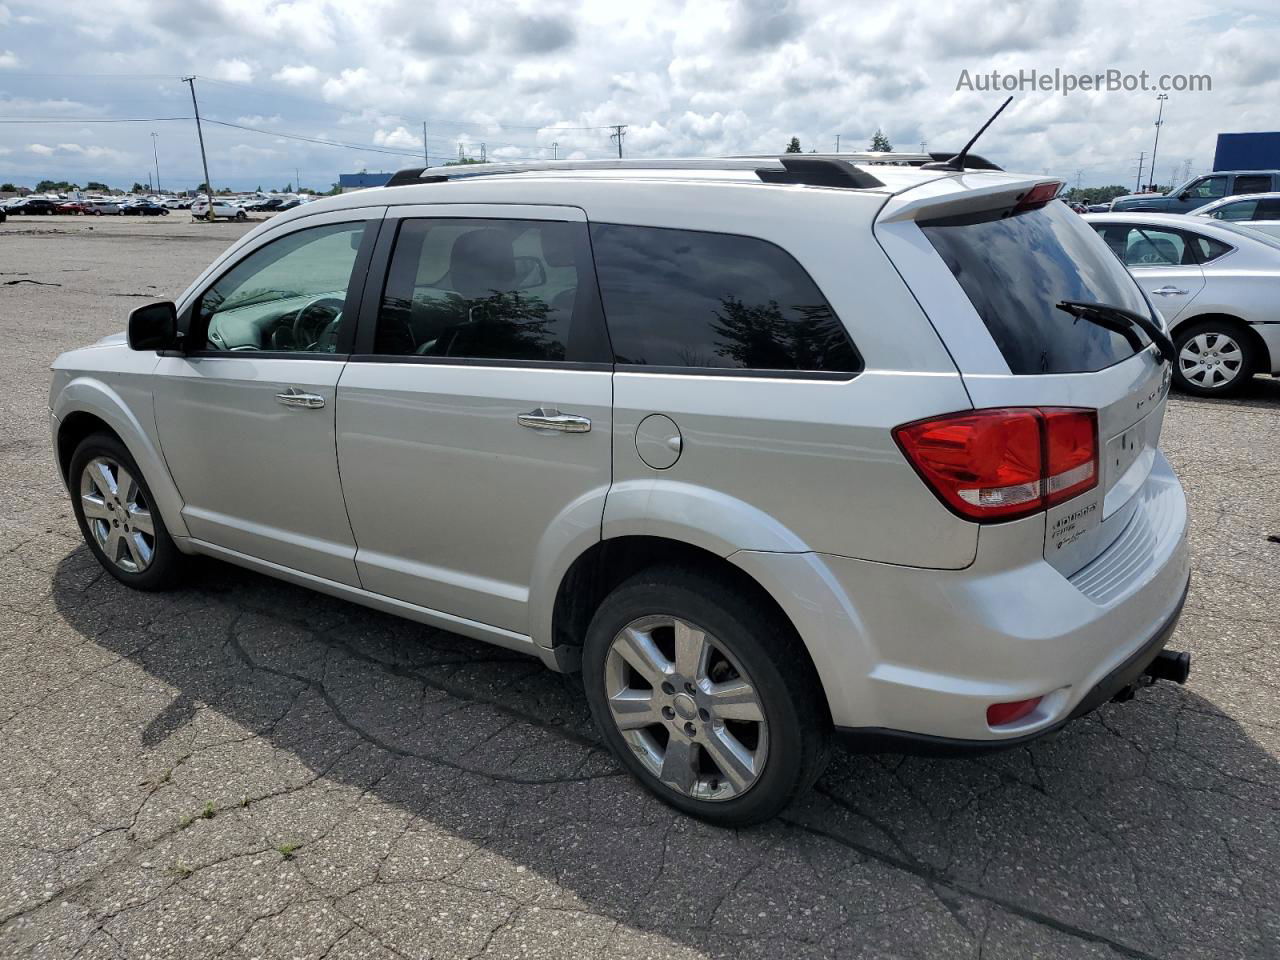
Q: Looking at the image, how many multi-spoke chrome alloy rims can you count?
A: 2